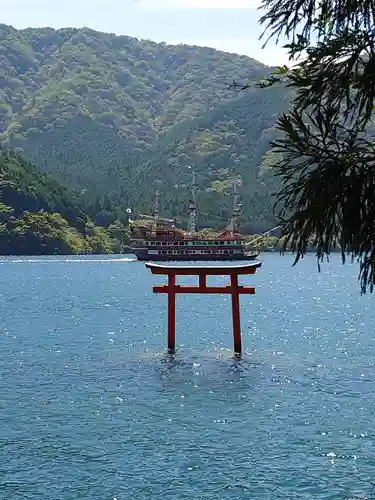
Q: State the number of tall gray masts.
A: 3